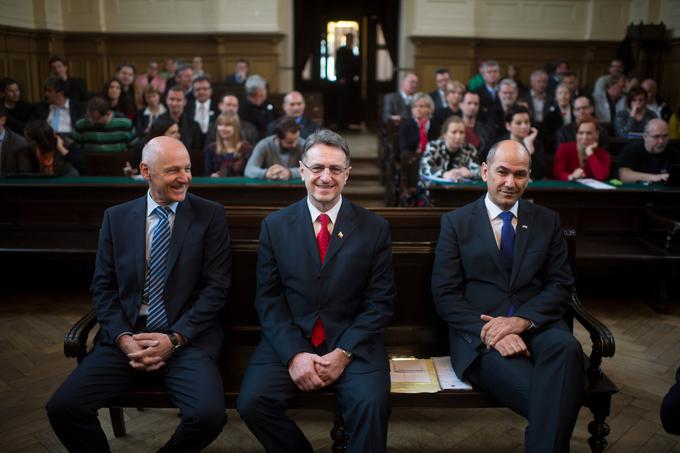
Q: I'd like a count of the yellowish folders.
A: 1